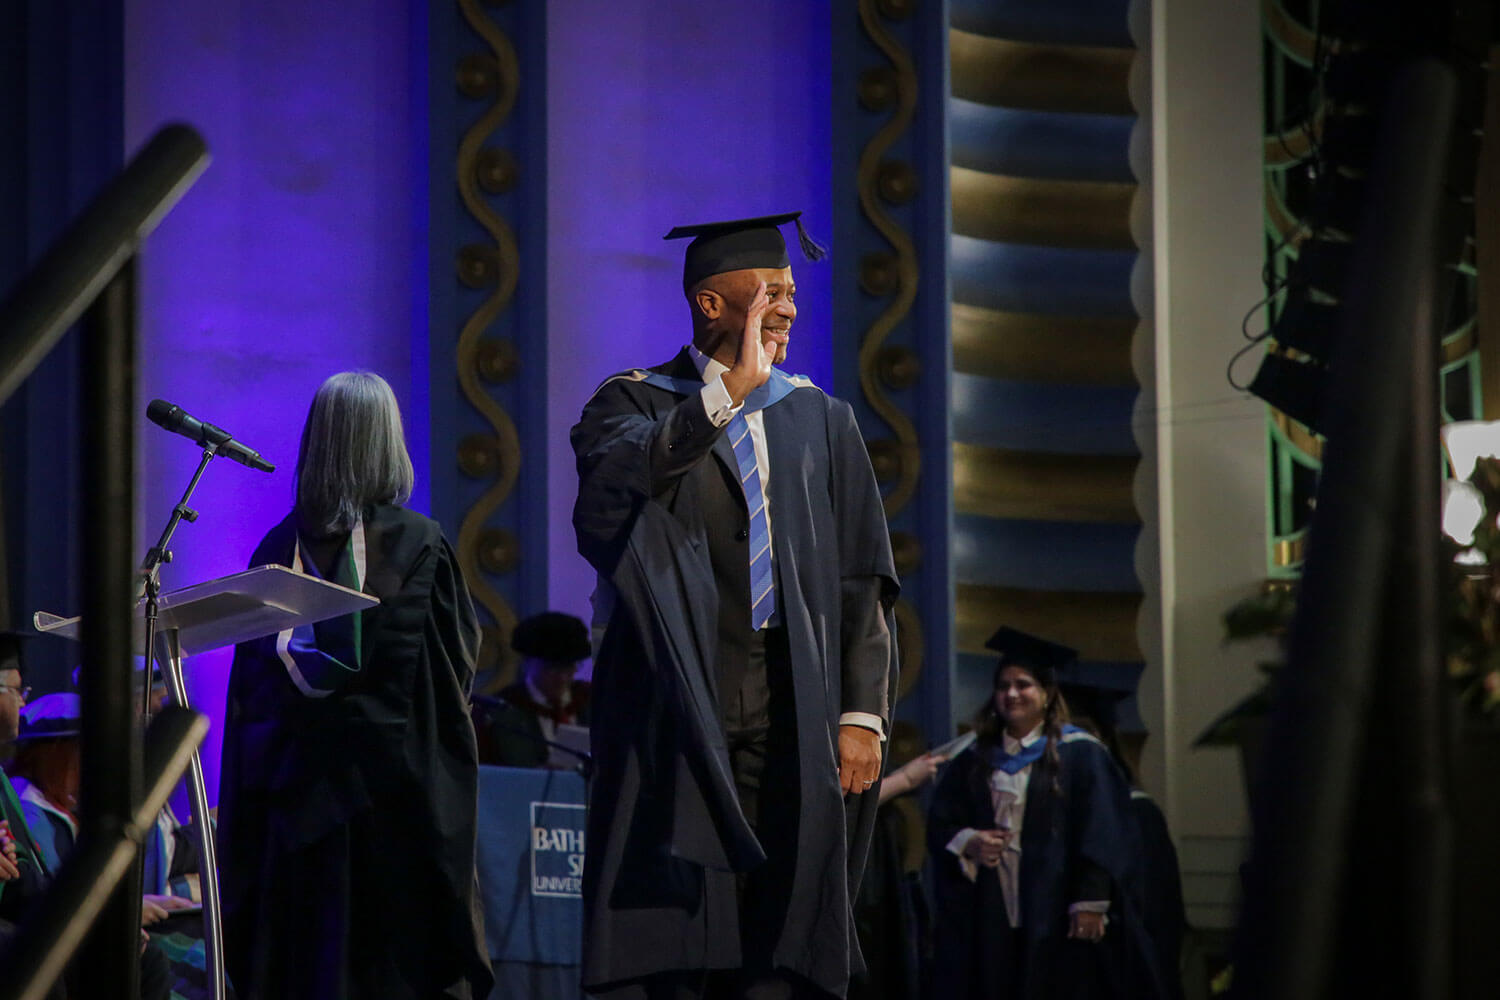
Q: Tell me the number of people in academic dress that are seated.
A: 4